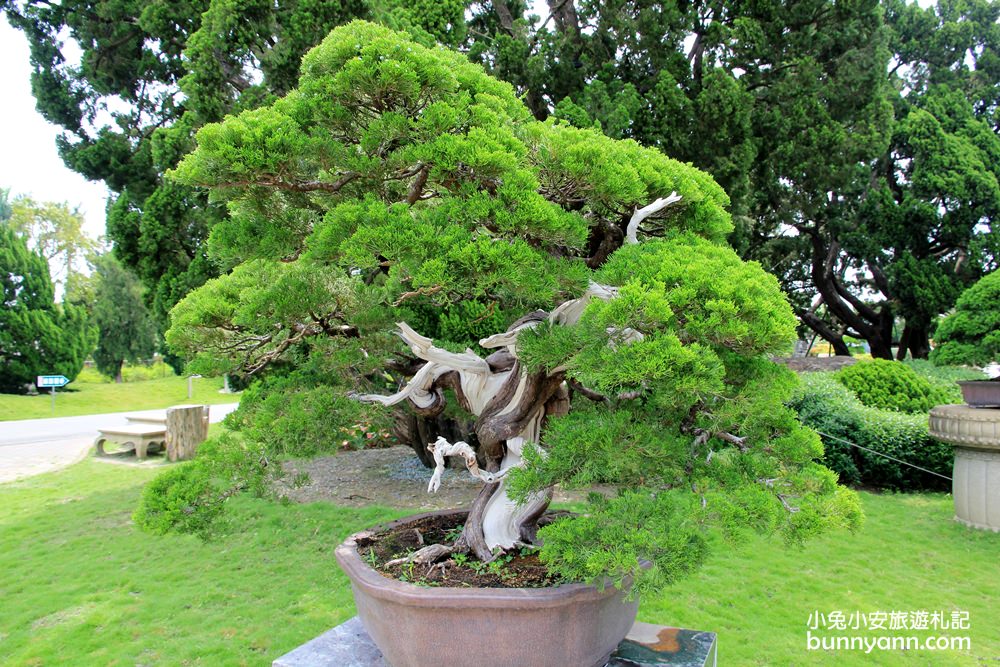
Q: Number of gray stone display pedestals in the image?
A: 2